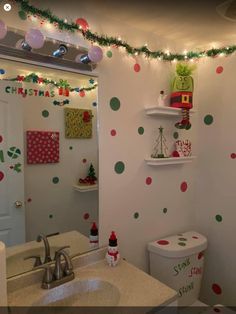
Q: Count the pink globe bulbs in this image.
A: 3